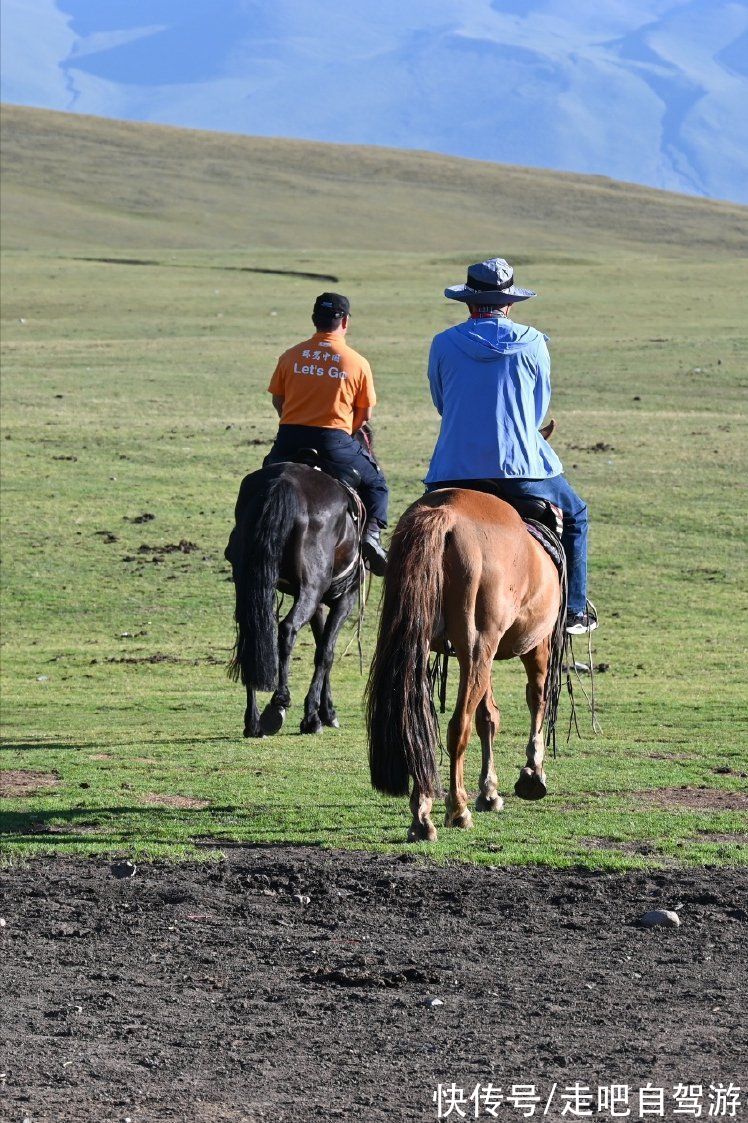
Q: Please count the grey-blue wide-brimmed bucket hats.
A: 1